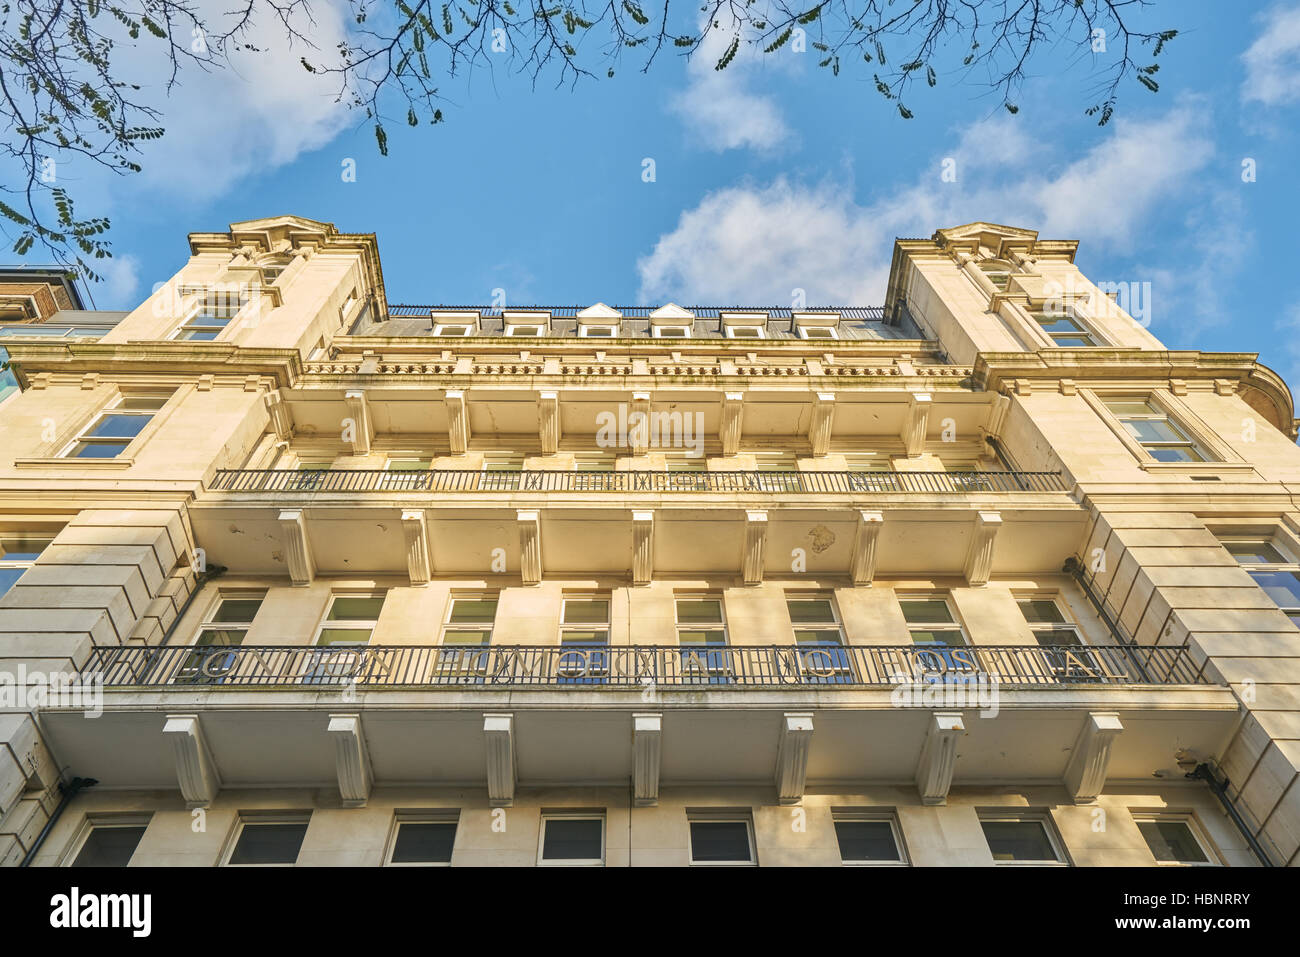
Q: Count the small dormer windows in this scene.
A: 6